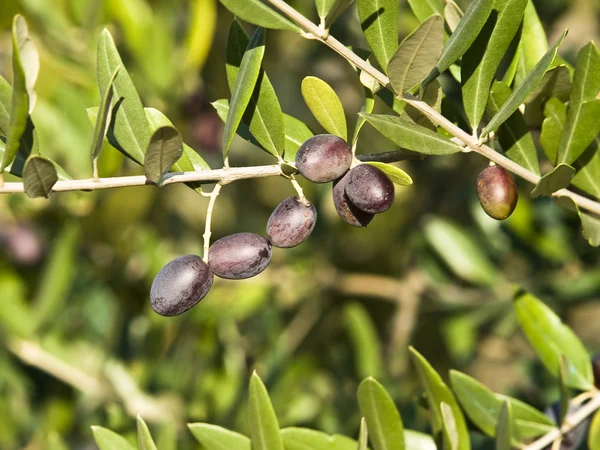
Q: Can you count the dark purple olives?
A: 6